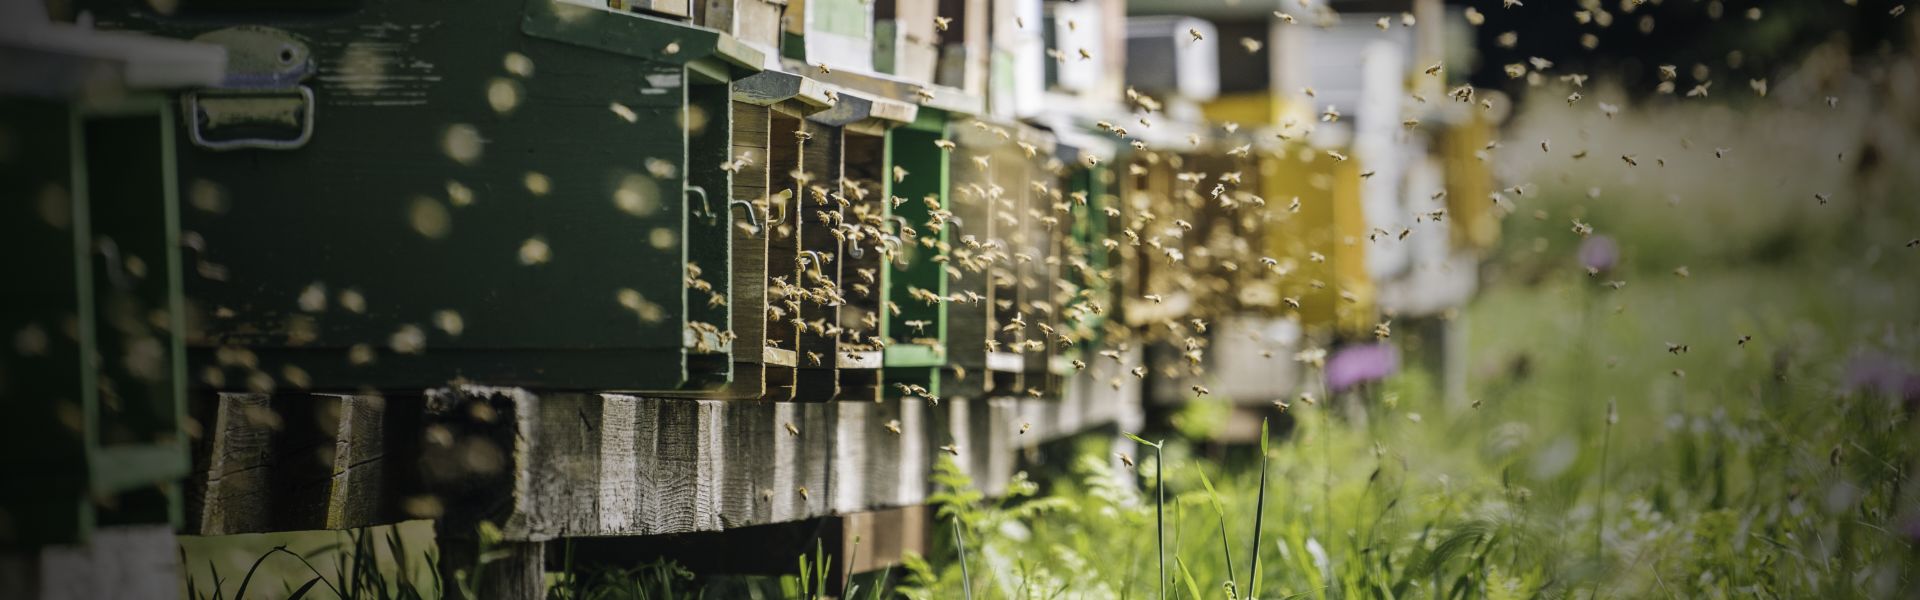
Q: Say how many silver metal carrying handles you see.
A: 1